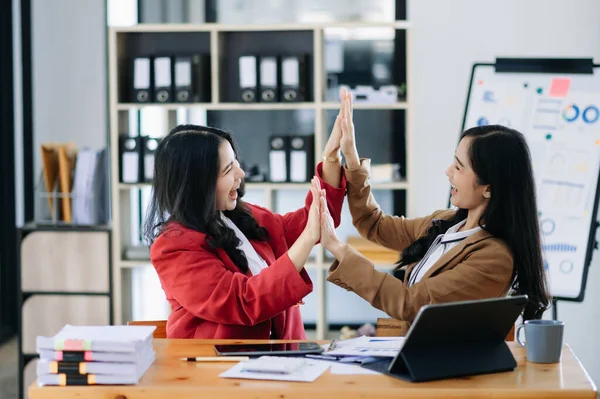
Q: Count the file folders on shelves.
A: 10